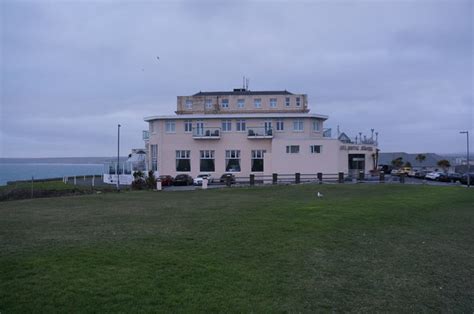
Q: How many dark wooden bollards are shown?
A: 9